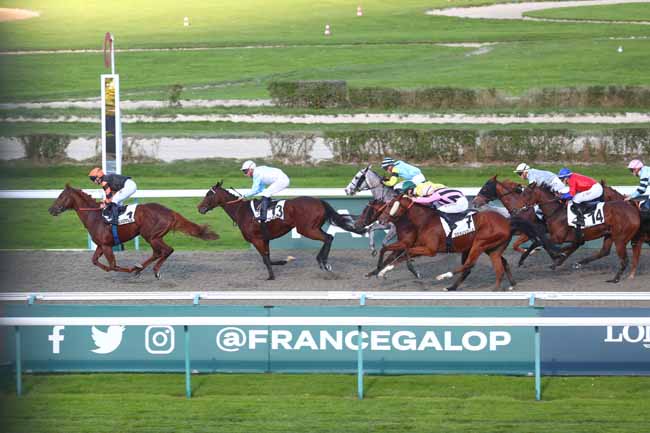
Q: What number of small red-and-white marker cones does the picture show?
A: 3